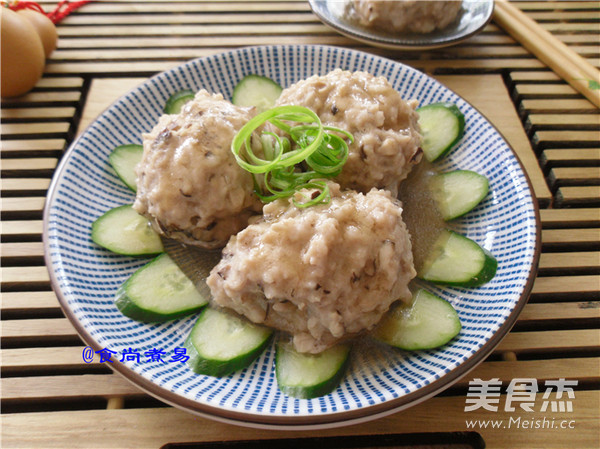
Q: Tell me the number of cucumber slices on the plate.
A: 11